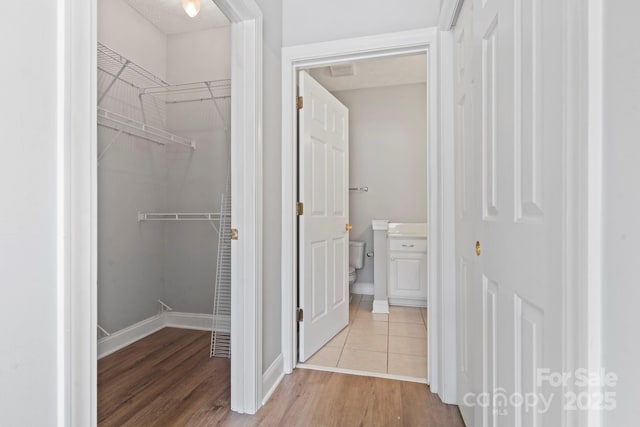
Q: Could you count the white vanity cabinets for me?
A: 1